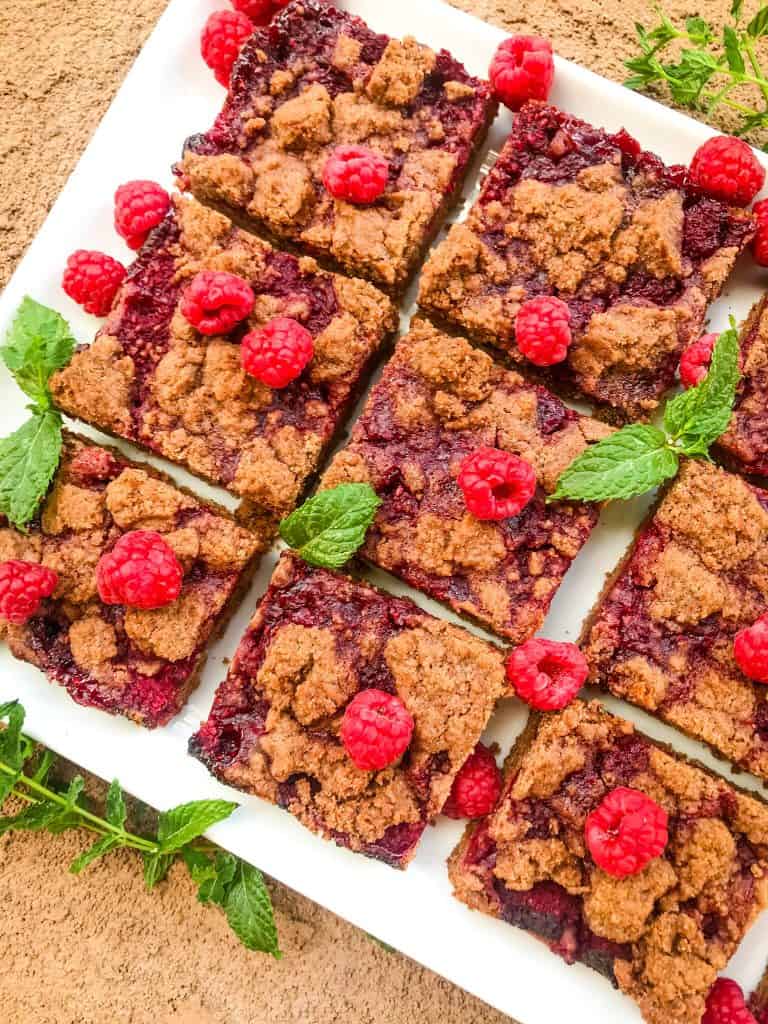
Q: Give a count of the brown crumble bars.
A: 9